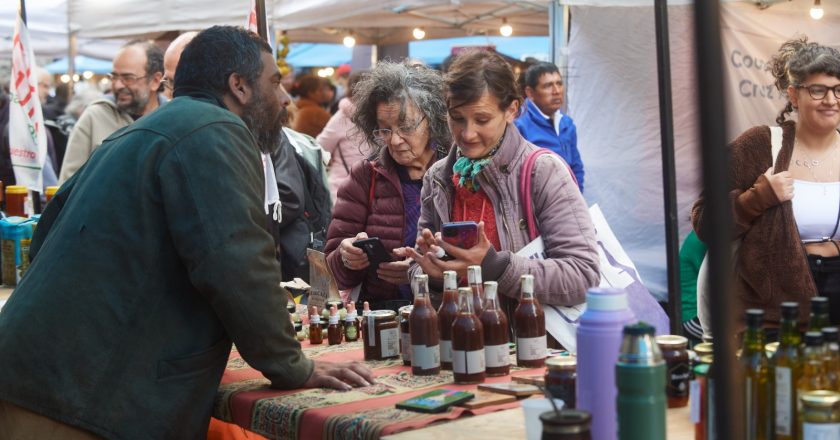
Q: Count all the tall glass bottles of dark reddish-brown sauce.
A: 6